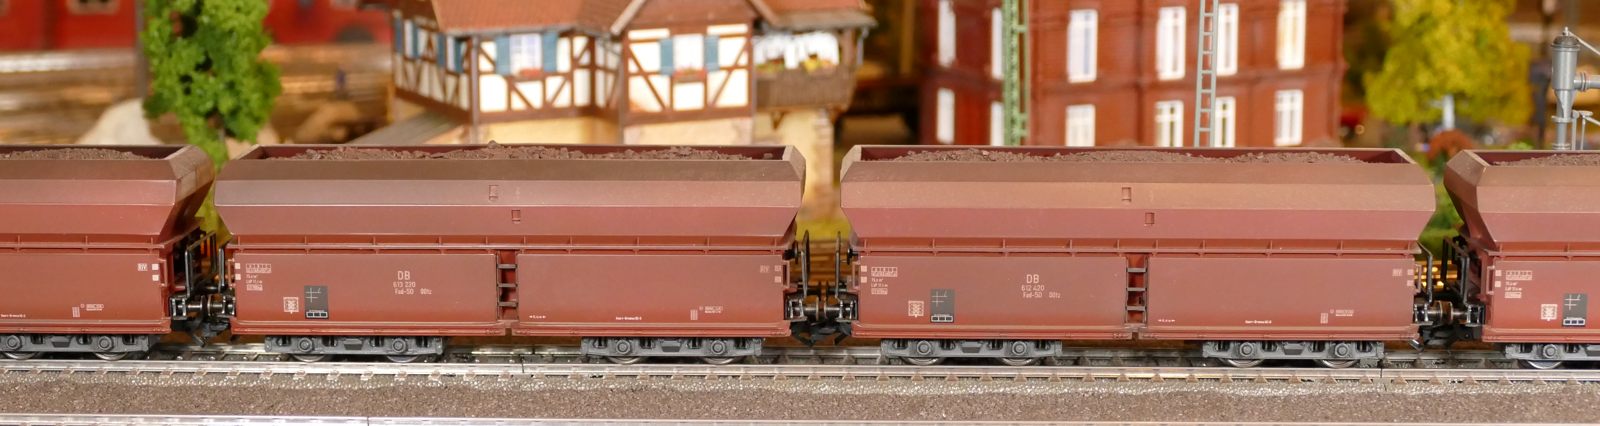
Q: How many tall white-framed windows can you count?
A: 12